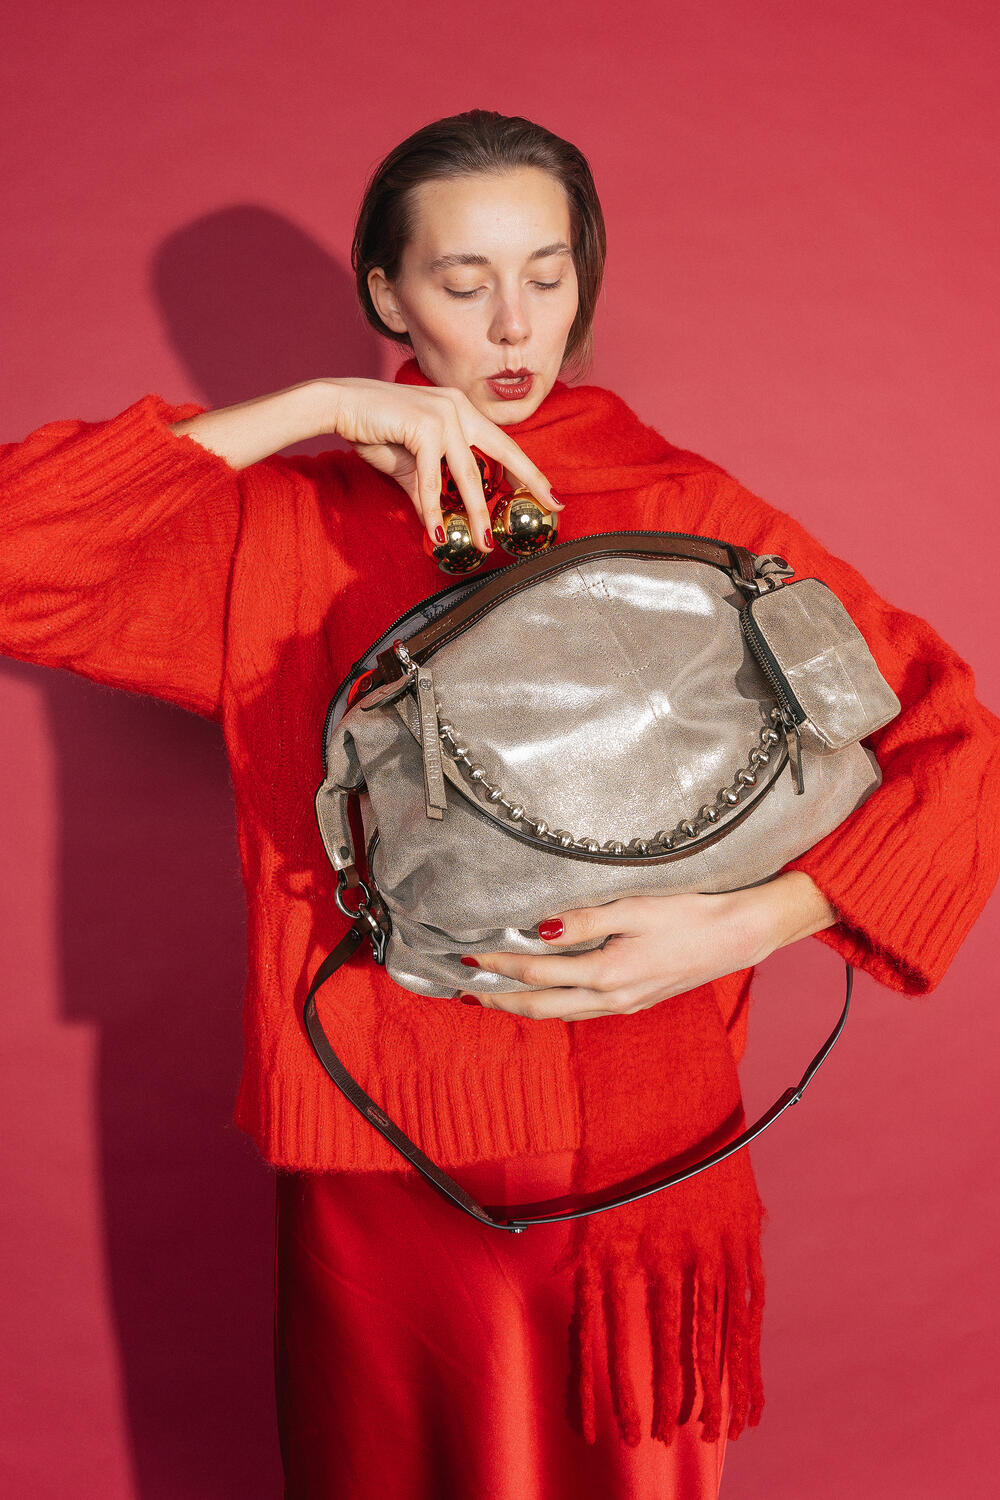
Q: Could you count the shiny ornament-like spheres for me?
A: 3